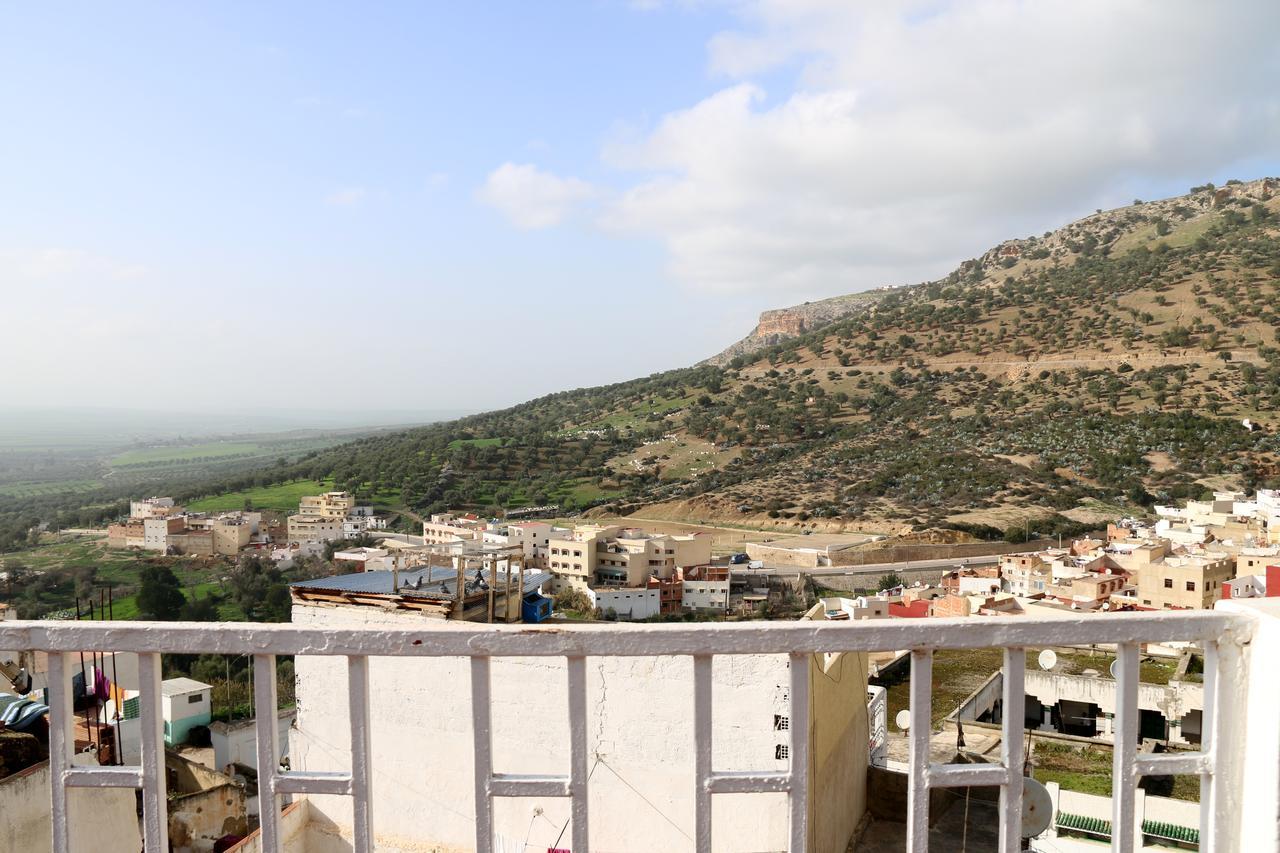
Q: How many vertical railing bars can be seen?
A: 12